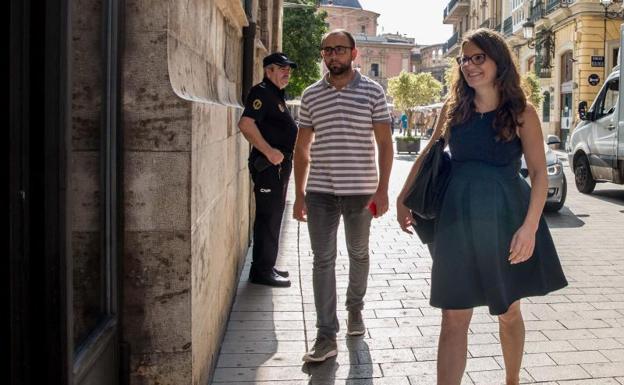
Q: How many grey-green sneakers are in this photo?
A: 2